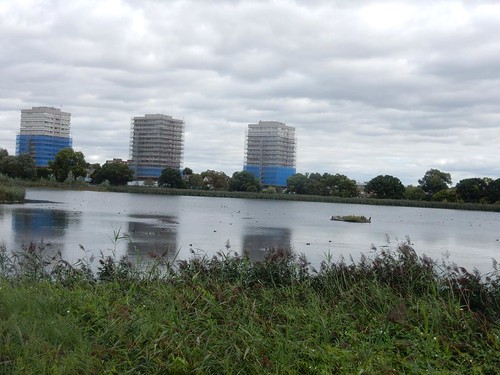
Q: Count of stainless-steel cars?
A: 0